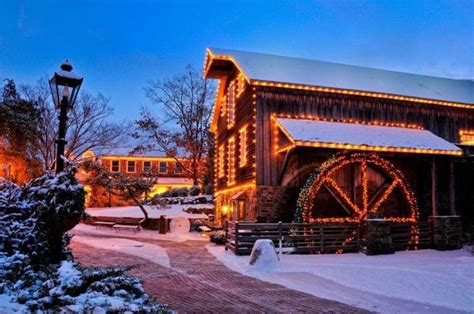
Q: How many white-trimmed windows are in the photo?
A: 5